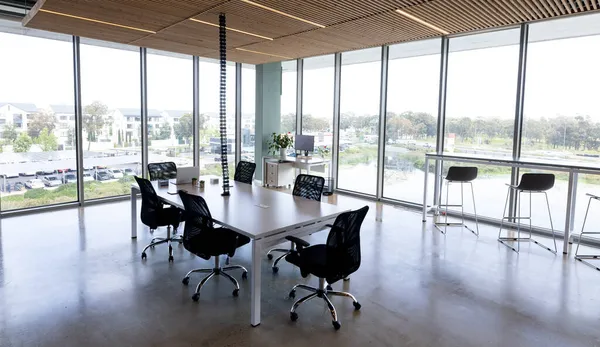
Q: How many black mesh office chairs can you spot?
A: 6